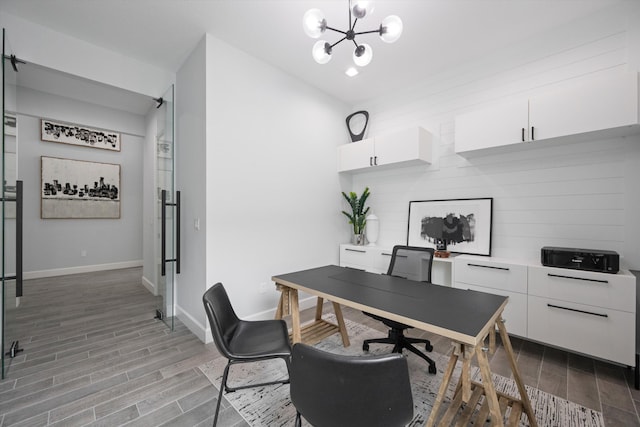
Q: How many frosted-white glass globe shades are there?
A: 5